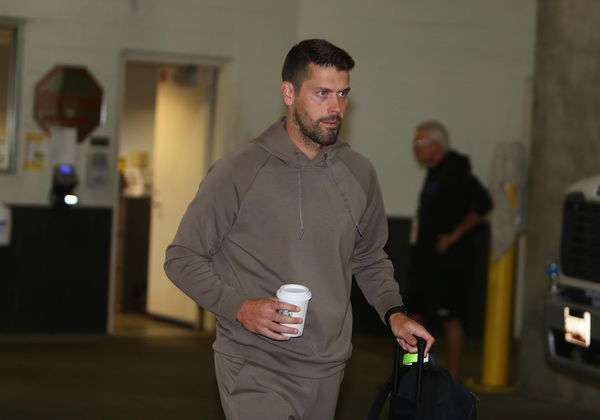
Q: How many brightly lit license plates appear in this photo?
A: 1